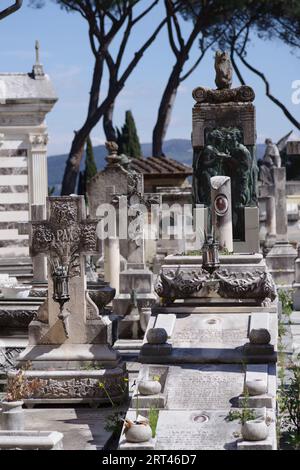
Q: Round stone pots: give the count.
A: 6